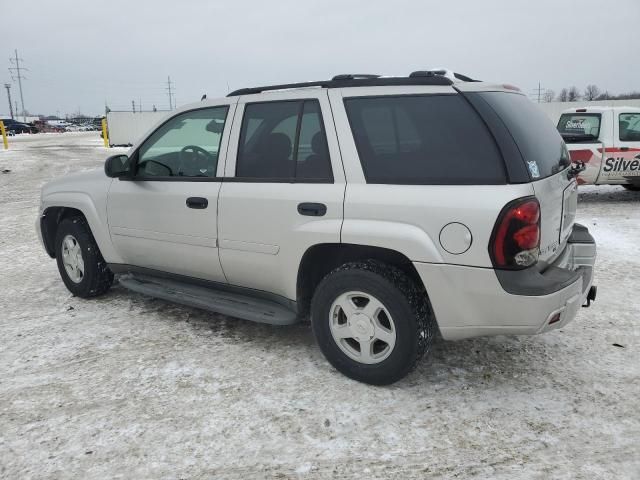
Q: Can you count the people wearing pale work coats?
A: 0